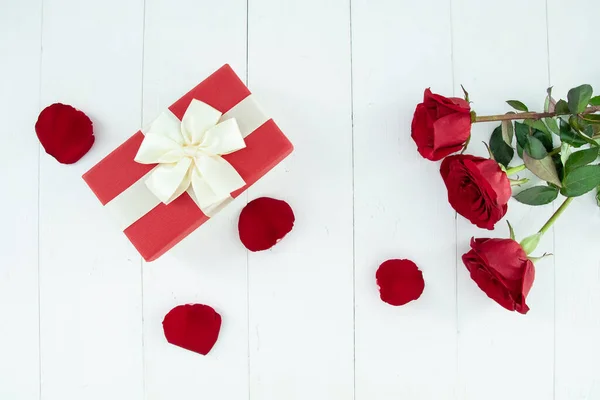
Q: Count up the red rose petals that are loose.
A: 4